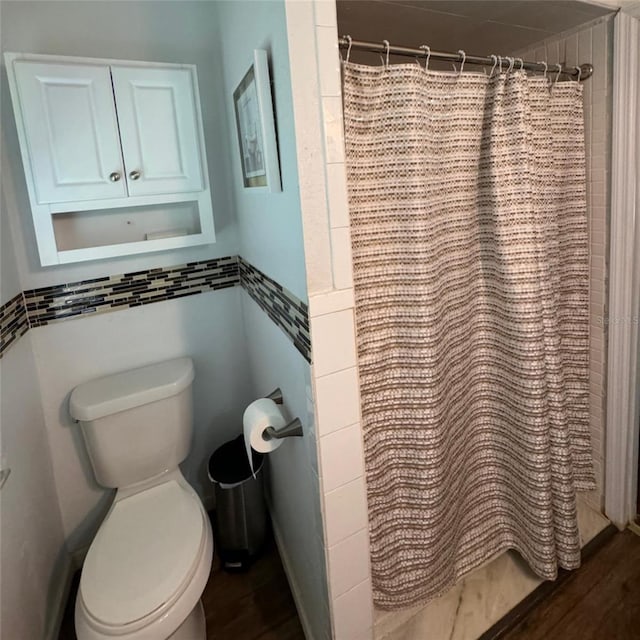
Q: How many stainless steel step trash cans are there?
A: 1